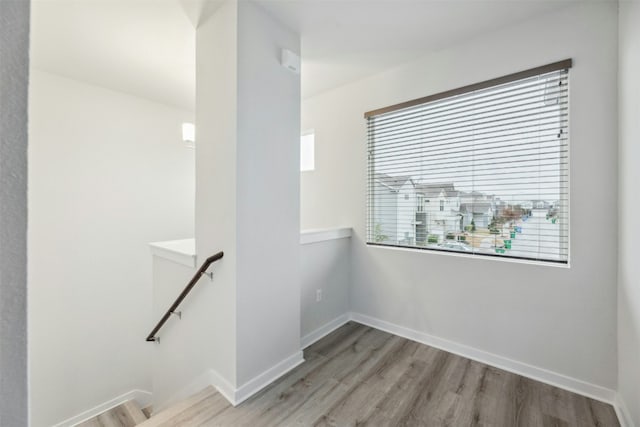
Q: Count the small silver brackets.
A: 3